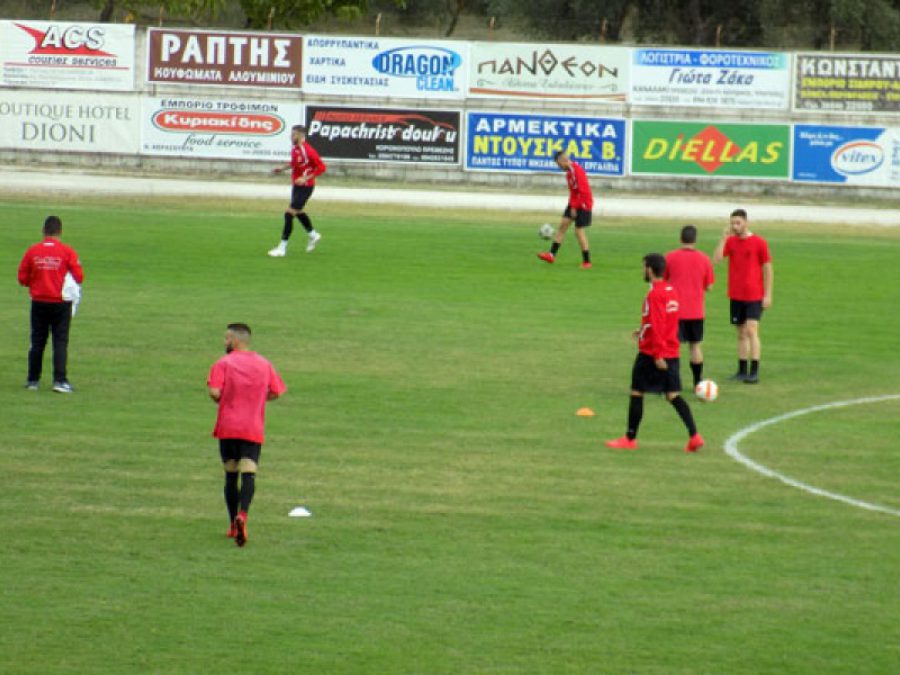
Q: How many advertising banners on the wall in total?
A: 12